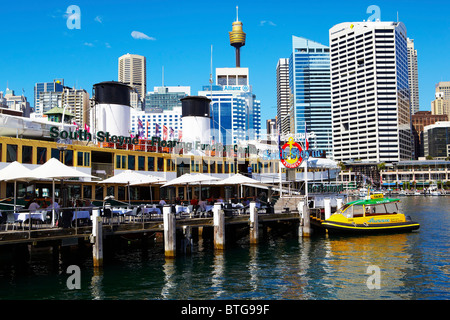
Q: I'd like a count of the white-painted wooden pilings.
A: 7